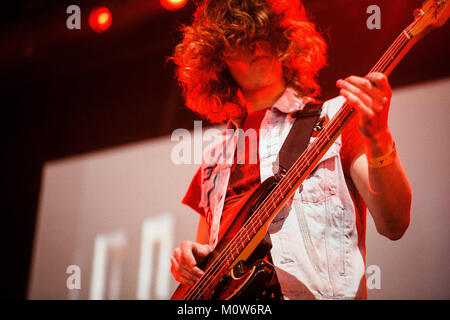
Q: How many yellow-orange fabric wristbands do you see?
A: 1